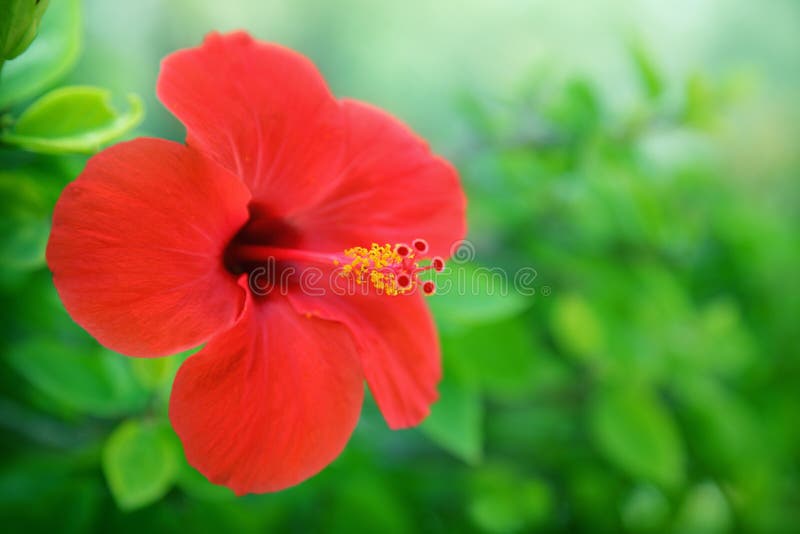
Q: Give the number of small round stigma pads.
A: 5